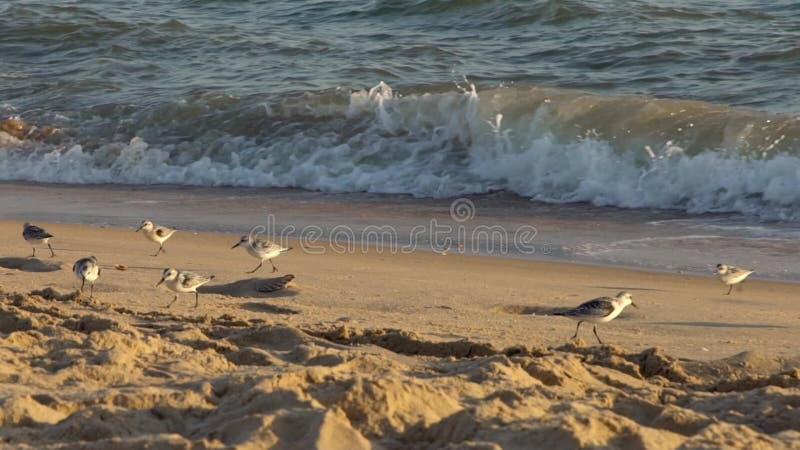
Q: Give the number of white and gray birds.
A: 7